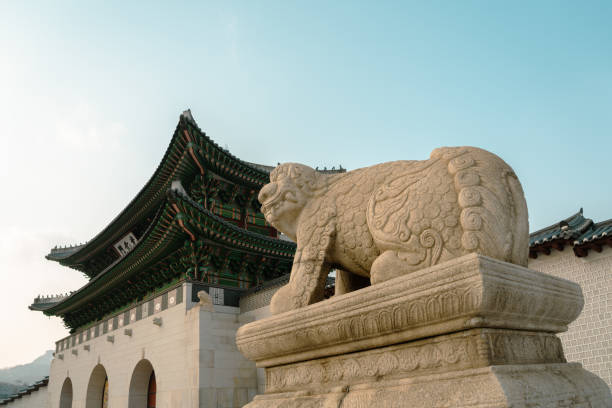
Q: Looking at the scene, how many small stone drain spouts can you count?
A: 6